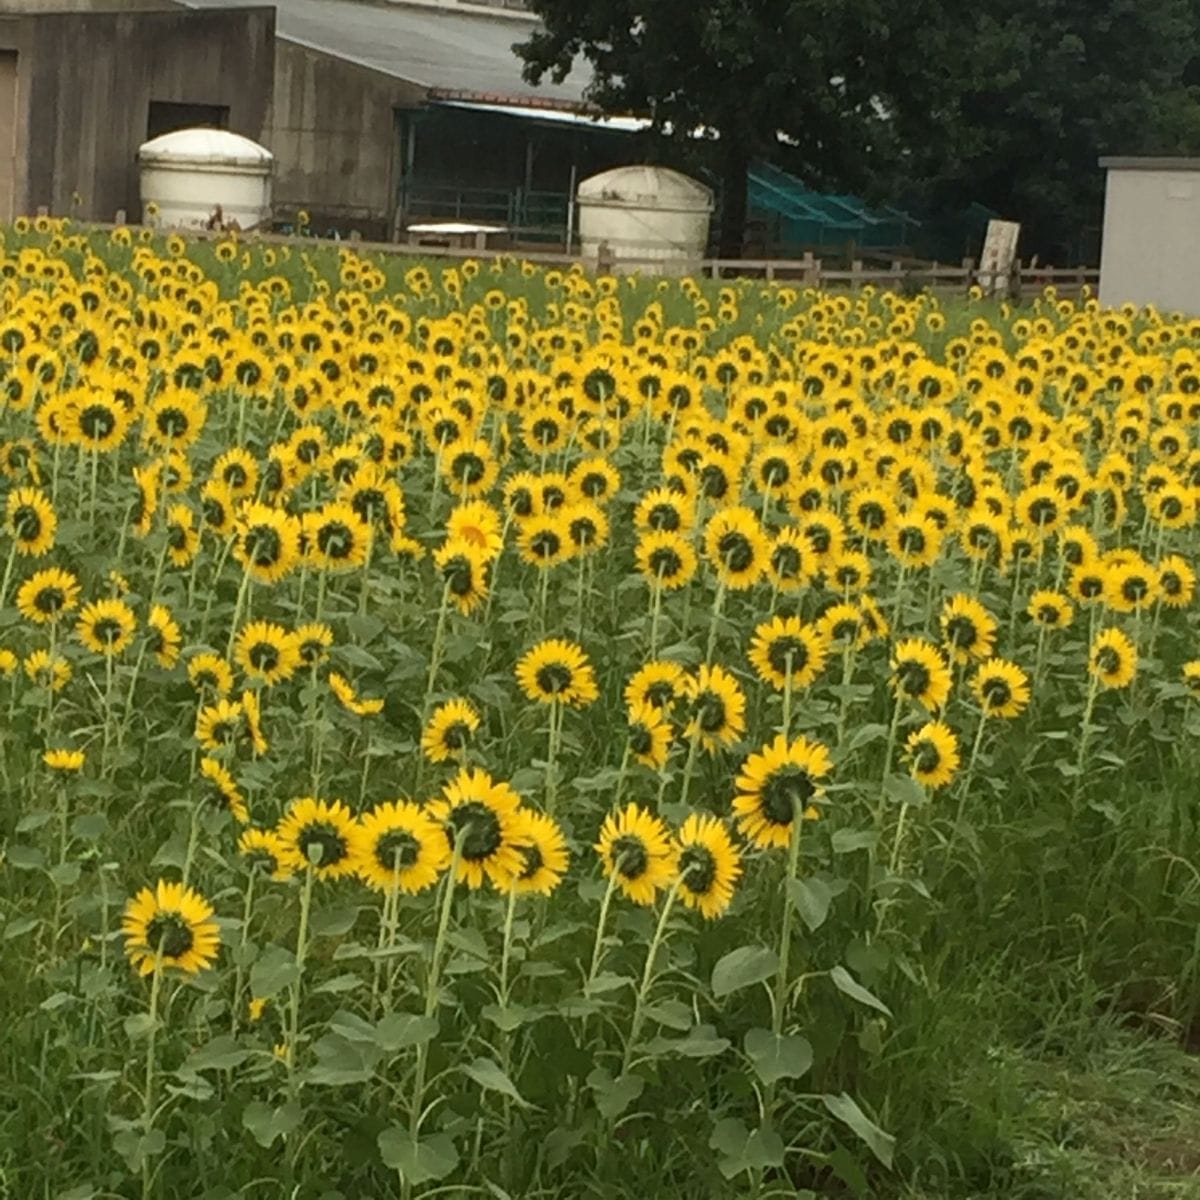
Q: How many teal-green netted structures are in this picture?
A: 1